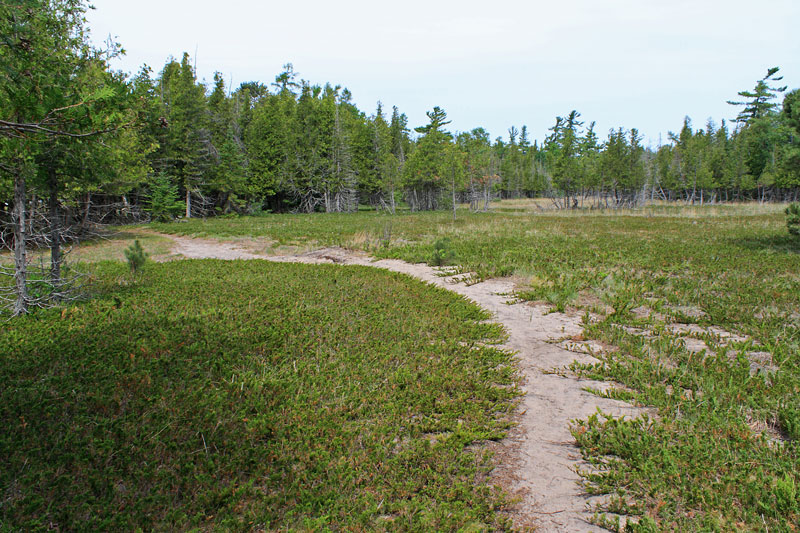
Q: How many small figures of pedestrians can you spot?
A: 0